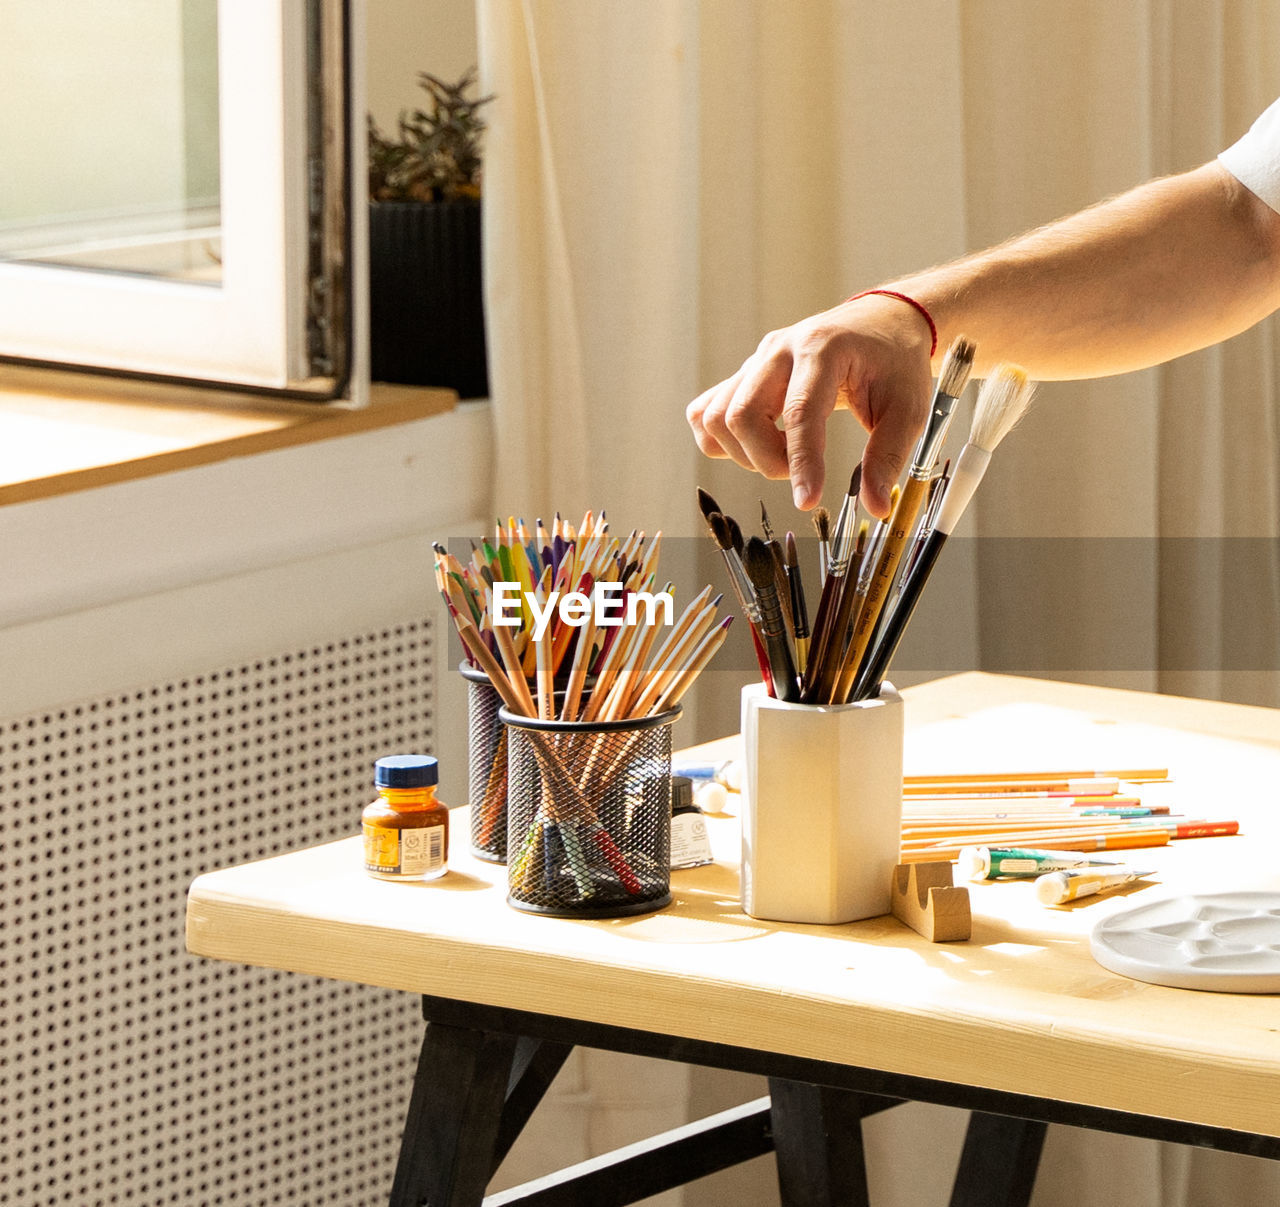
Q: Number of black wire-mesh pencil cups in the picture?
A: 2